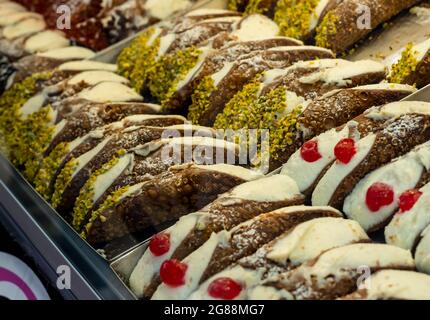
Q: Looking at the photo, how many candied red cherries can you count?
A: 7